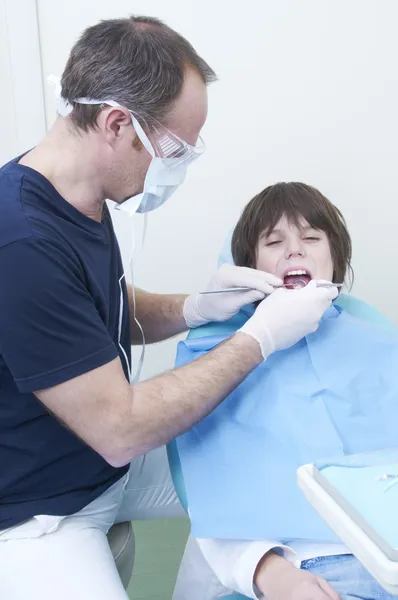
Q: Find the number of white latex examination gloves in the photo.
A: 2